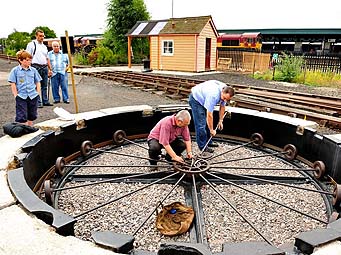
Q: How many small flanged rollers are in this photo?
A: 8